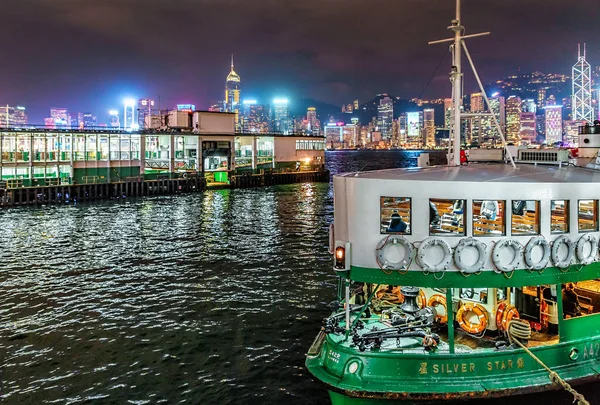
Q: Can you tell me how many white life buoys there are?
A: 7